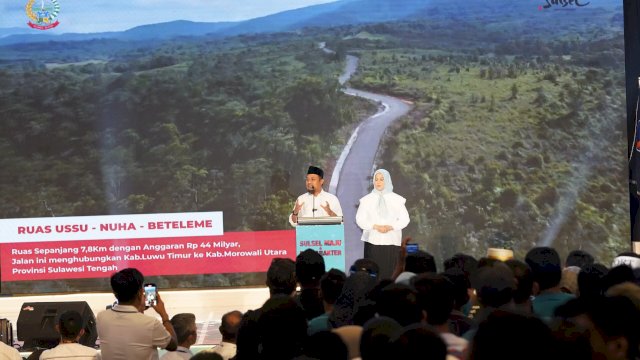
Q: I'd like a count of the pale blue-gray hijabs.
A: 1